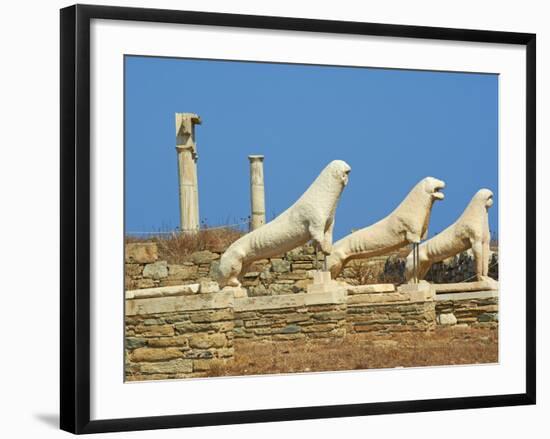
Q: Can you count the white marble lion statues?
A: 3